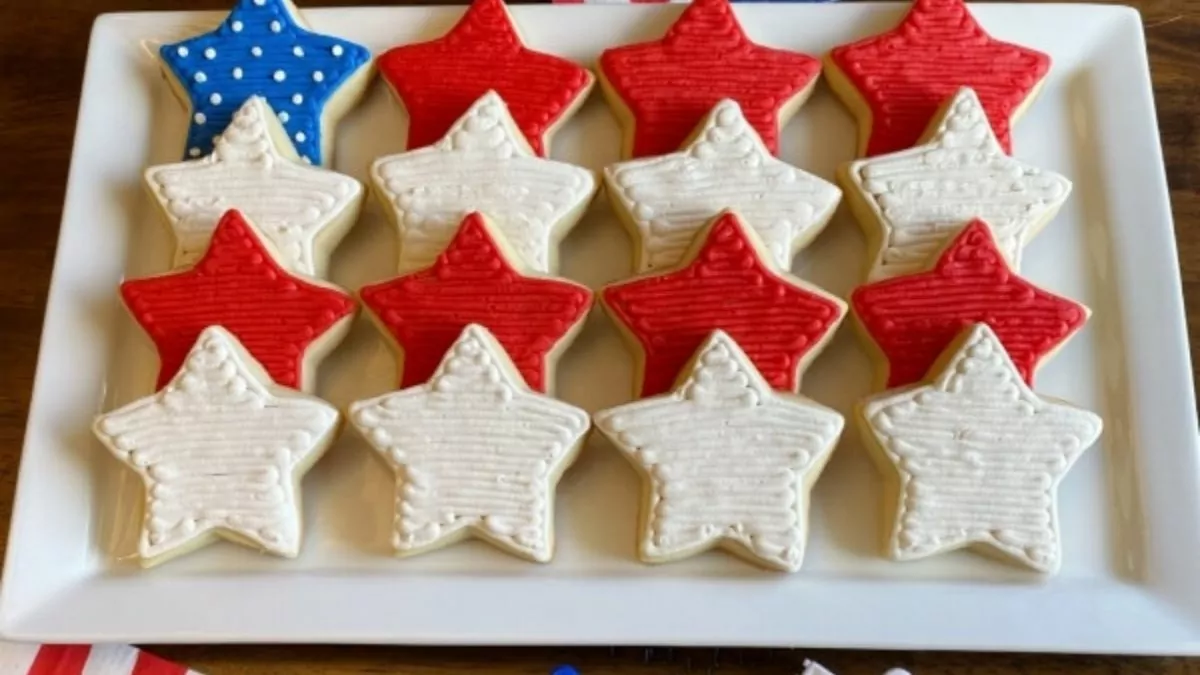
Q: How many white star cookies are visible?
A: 8